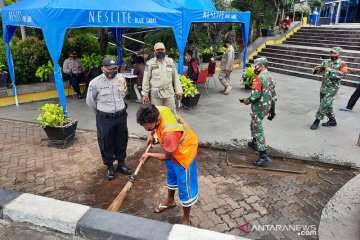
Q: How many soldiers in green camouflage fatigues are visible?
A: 2